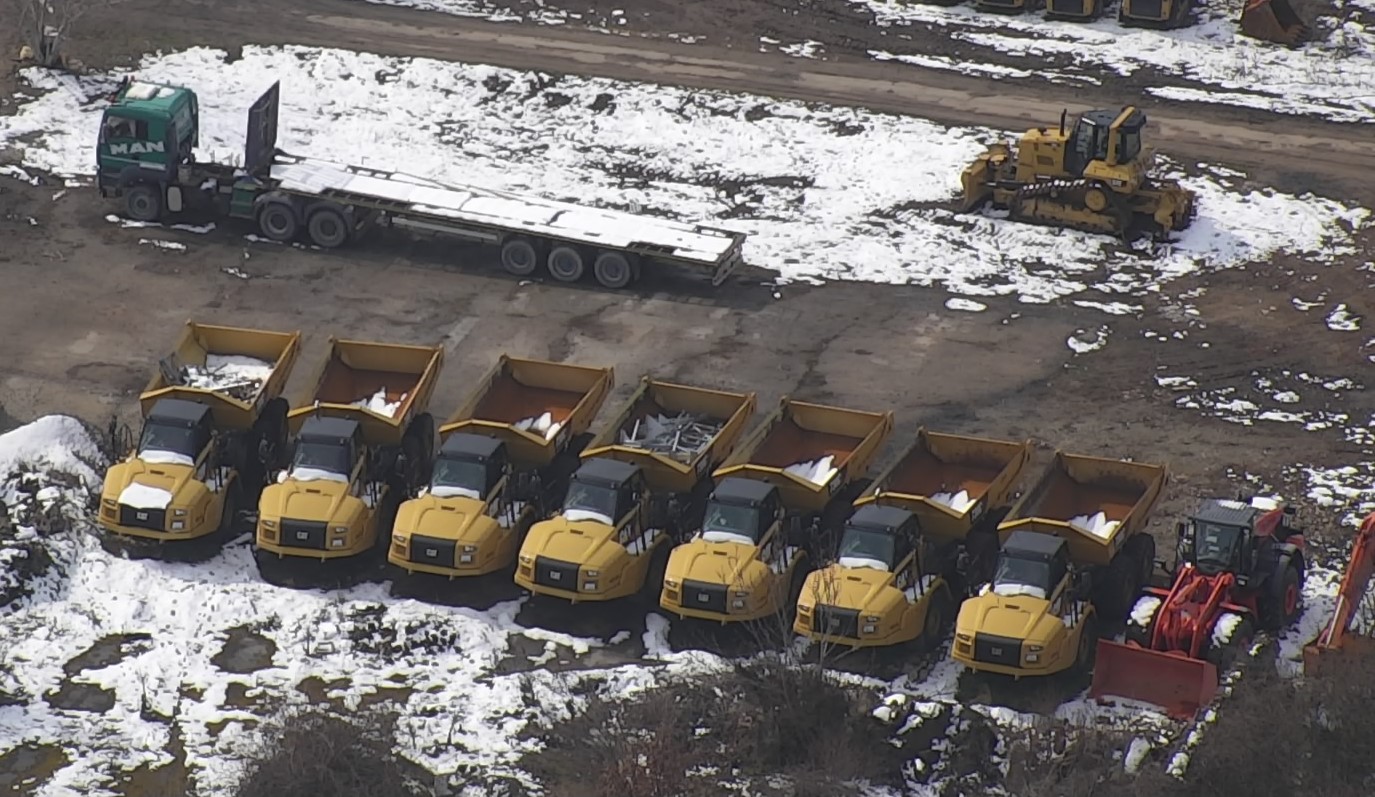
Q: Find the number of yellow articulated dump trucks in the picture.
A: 7